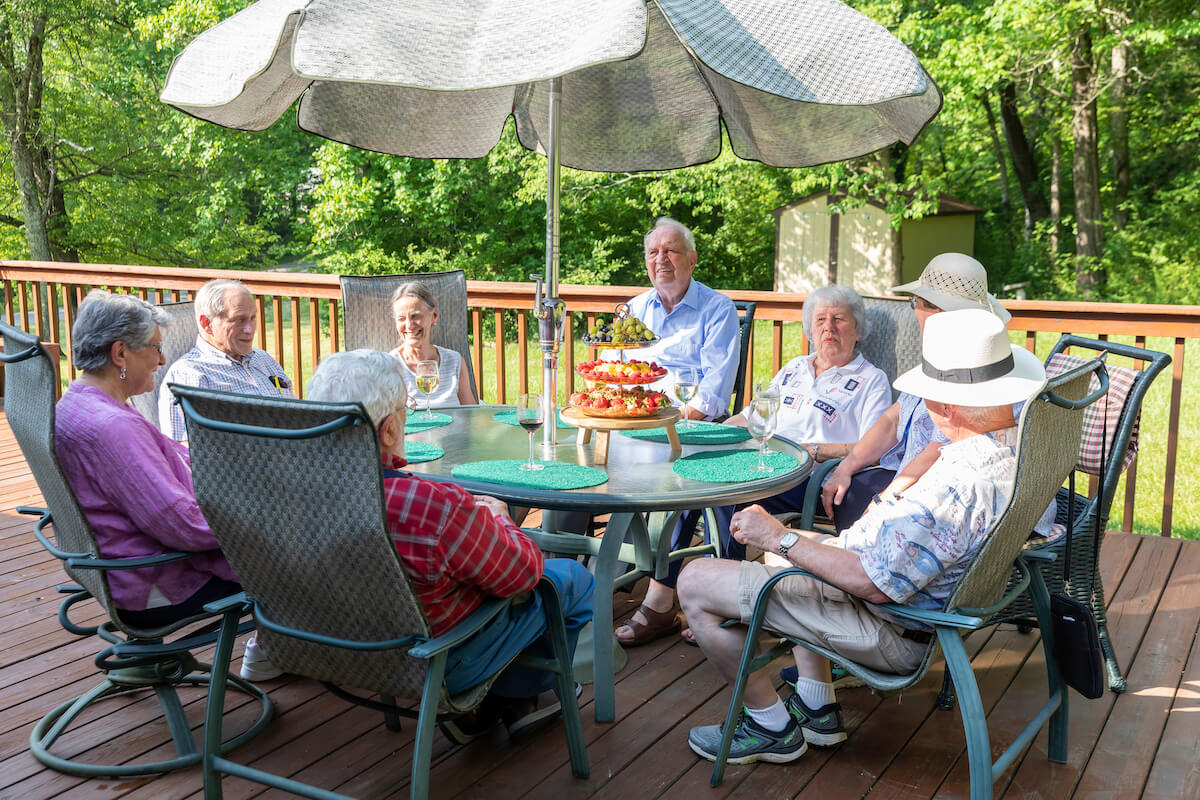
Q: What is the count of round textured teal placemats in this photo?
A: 6